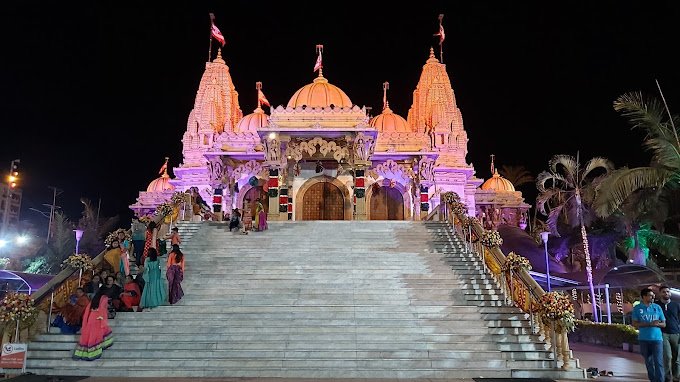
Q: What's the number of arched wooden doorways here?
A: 3